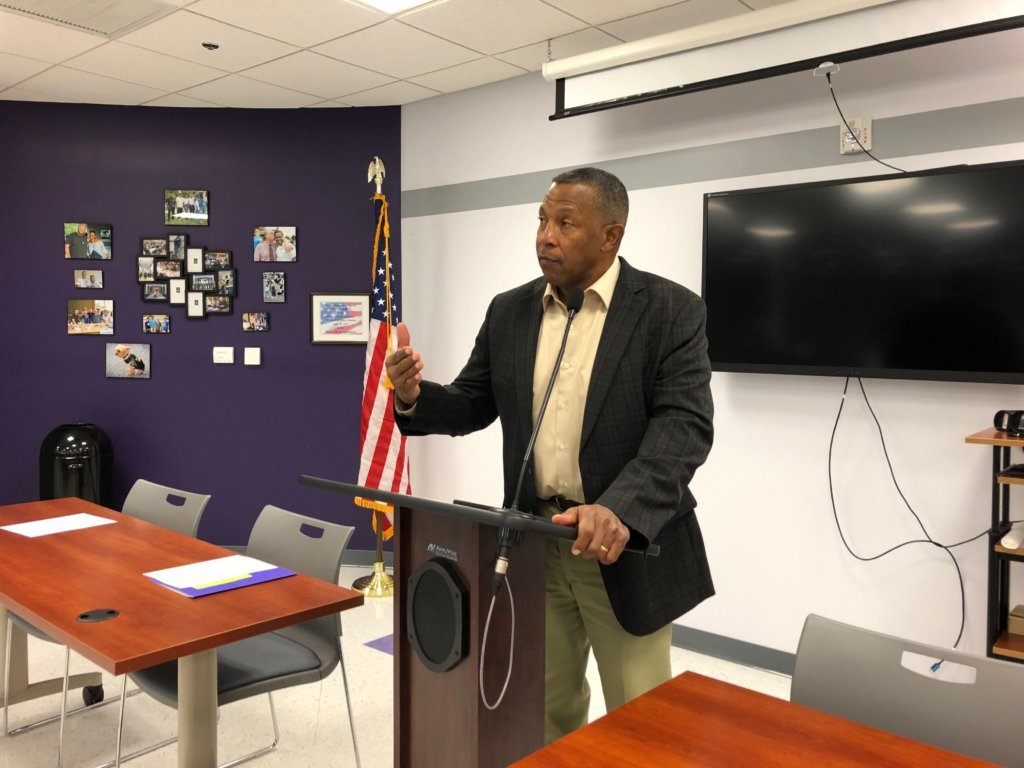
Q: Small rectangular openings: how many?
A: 3